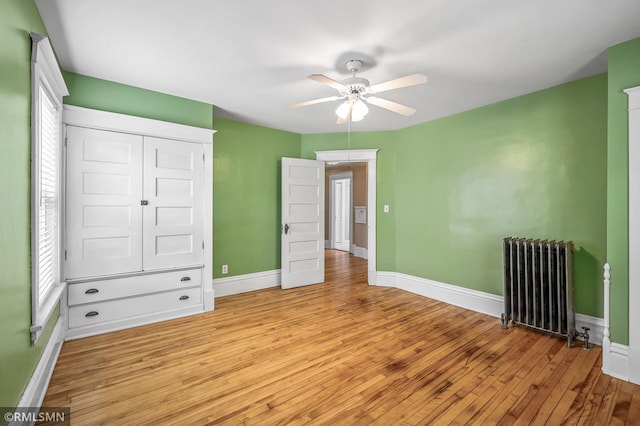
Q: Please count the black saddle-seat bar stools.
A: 0